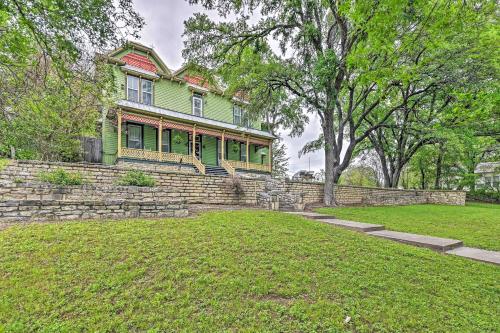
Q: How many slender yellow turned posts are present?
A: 6